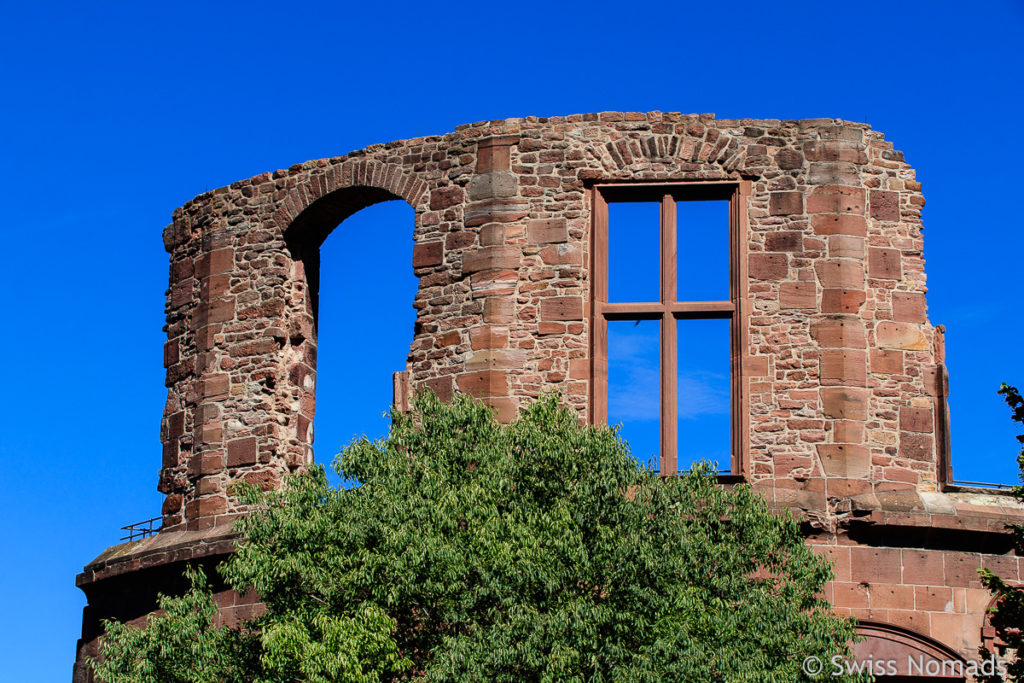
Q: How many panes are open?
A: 4